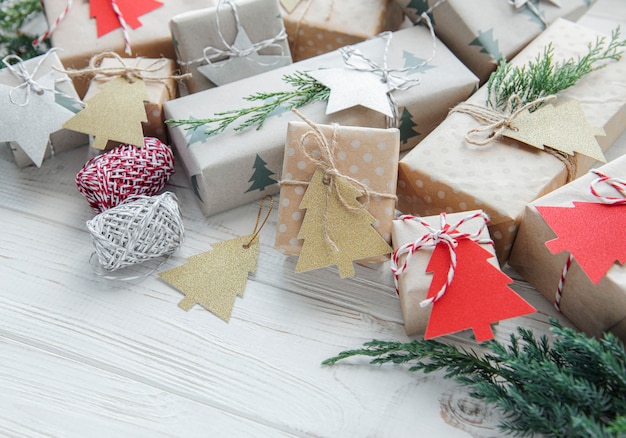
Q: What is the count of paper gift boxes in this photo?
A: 11